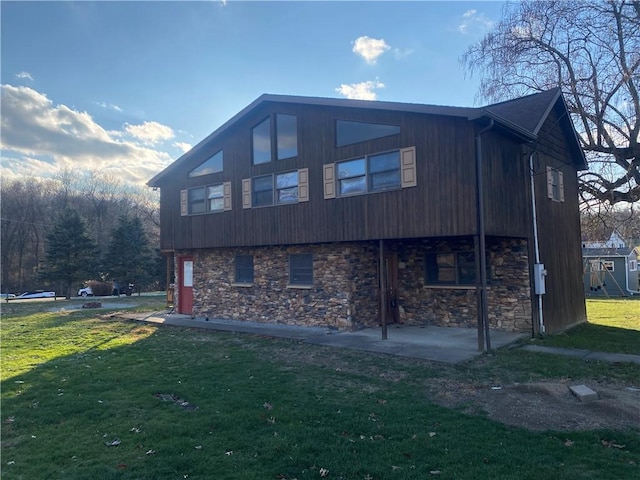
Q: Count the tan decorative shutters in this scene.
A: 8